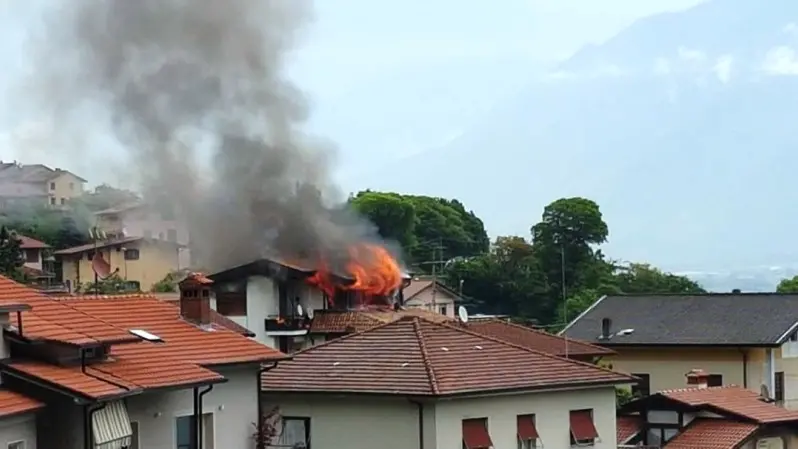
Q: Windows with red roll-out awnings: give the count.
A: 3